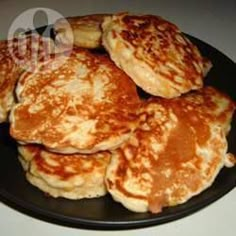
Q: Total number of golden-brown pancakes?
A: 6